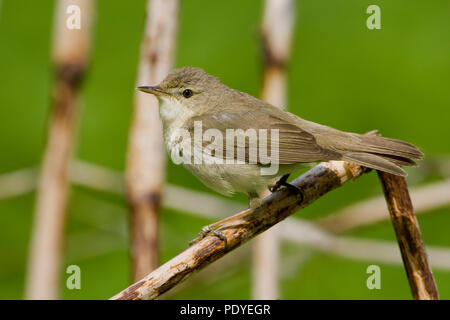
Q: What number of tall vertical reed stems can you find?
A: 3